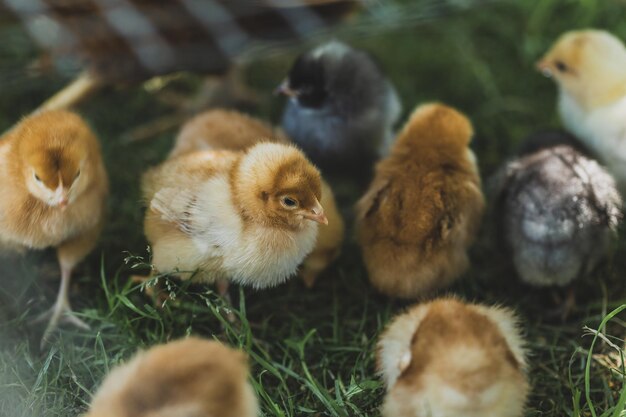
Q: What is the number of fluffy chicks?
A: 9